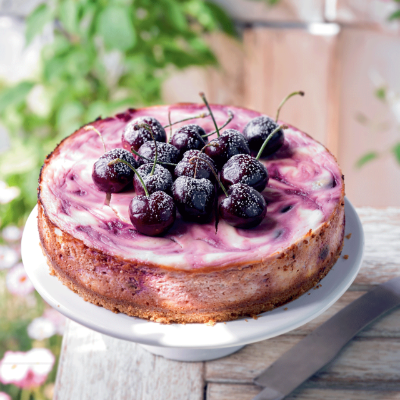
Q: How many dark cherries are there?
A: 12